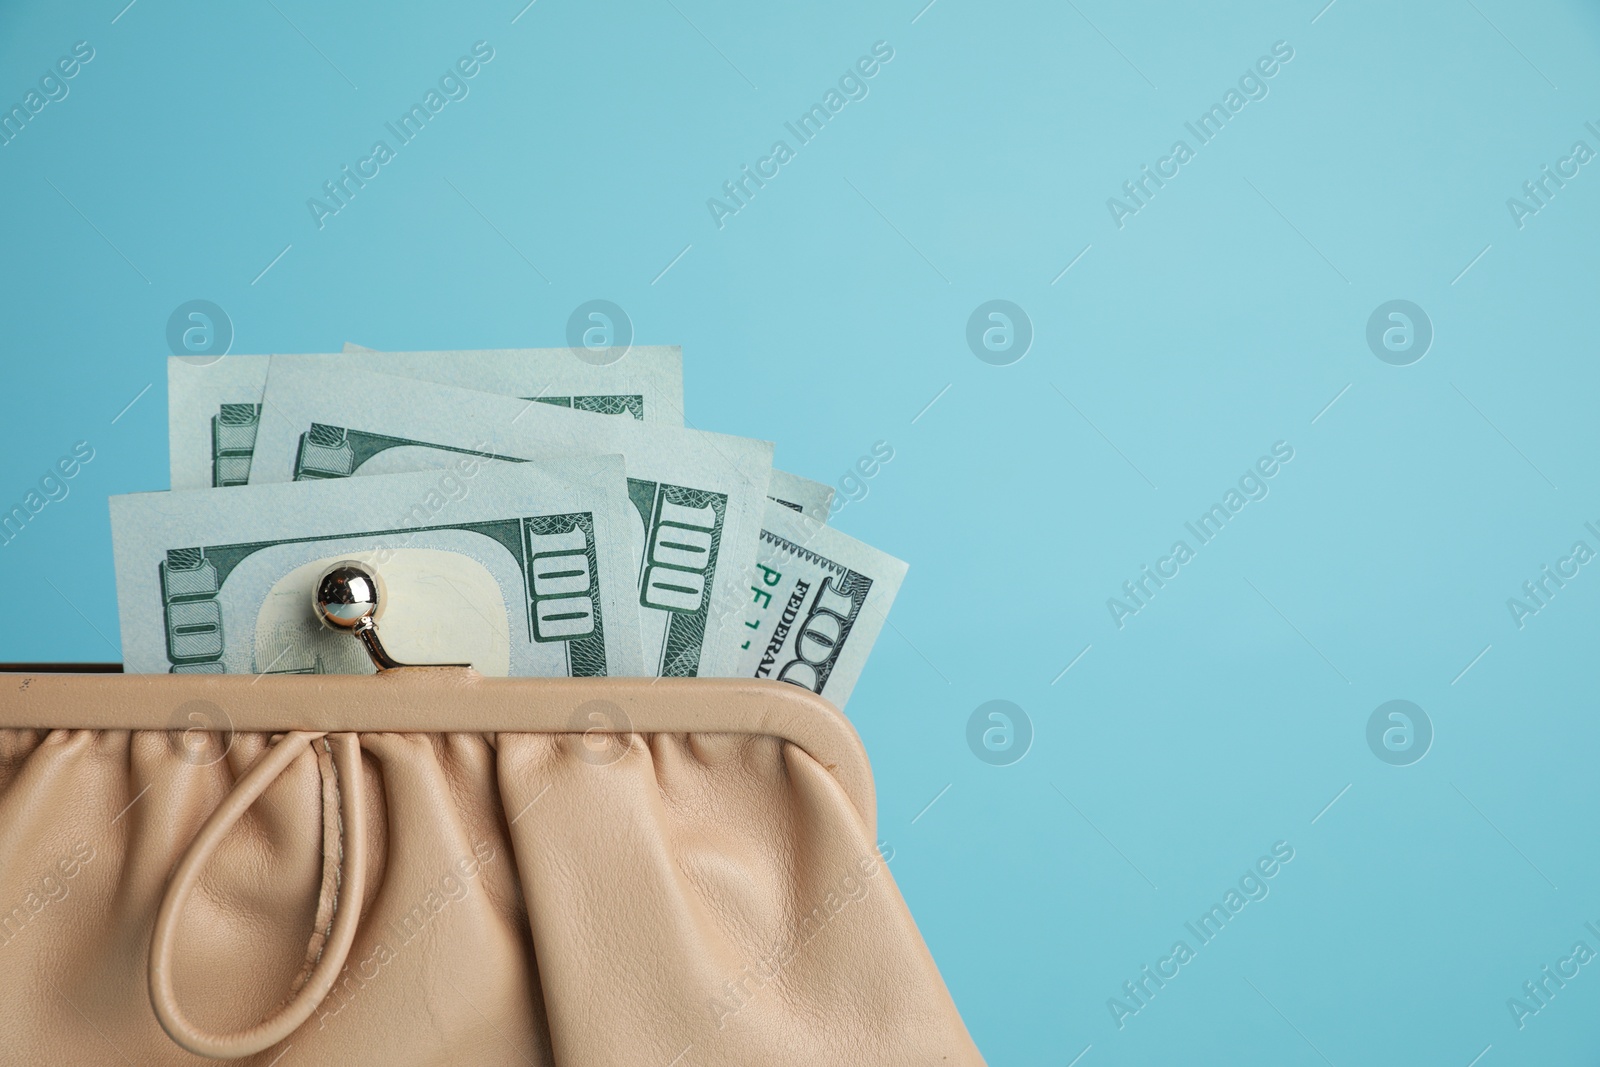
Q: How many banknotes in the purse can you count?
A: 5